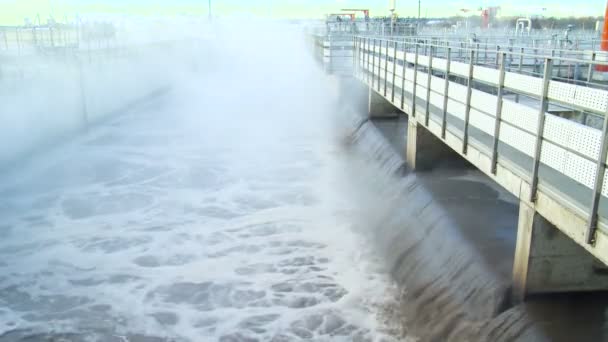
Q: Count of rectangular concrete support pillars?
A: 3